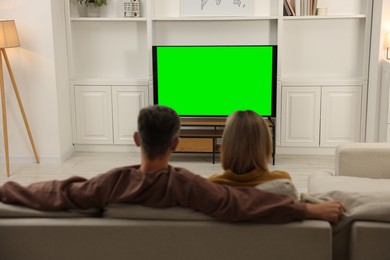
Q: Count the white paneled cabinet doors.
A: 4